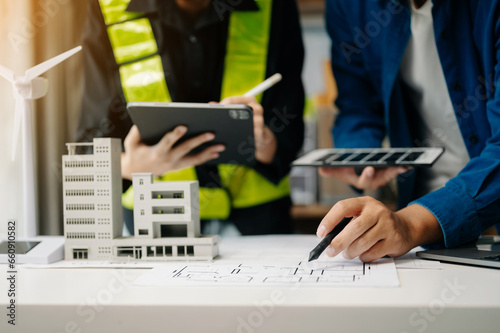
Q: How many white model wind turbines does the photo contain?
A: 1